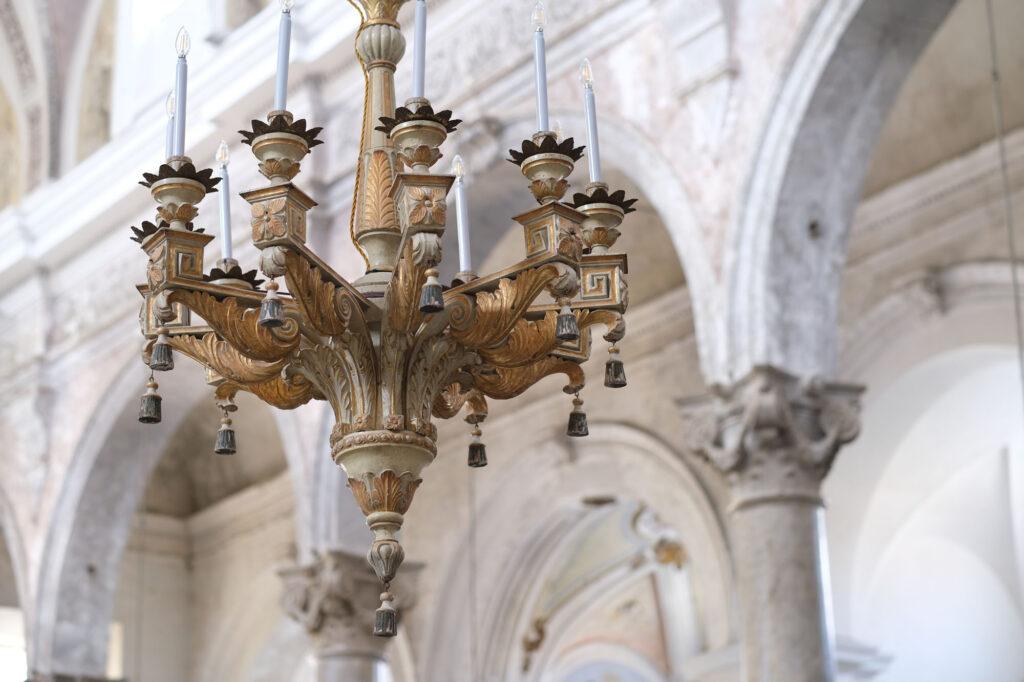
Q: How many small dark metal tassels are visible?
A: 10